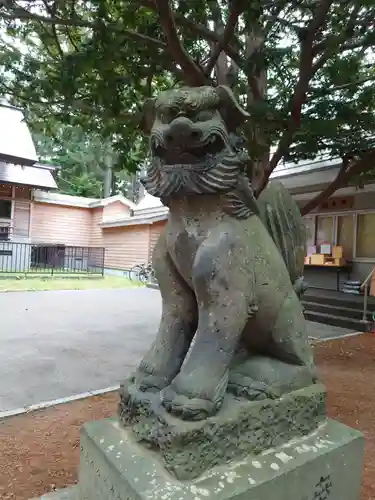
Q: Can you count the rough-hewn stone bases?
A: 1